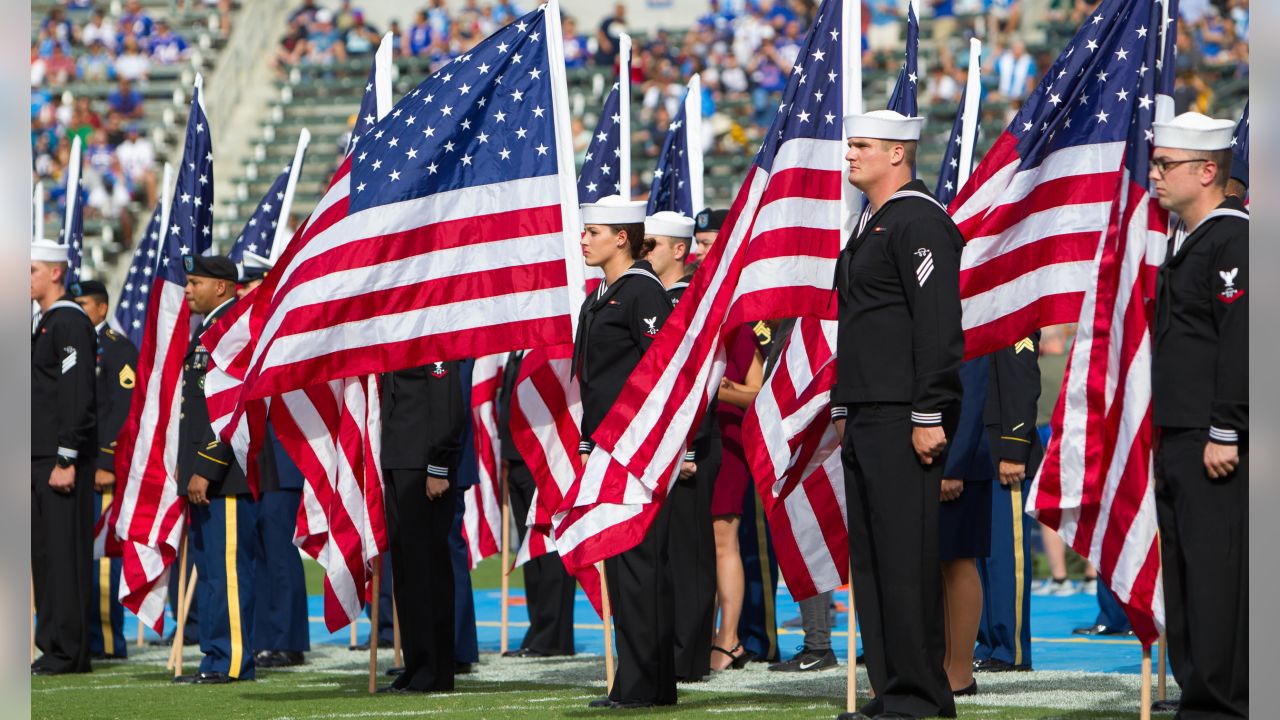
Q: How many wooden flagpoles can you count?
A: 12